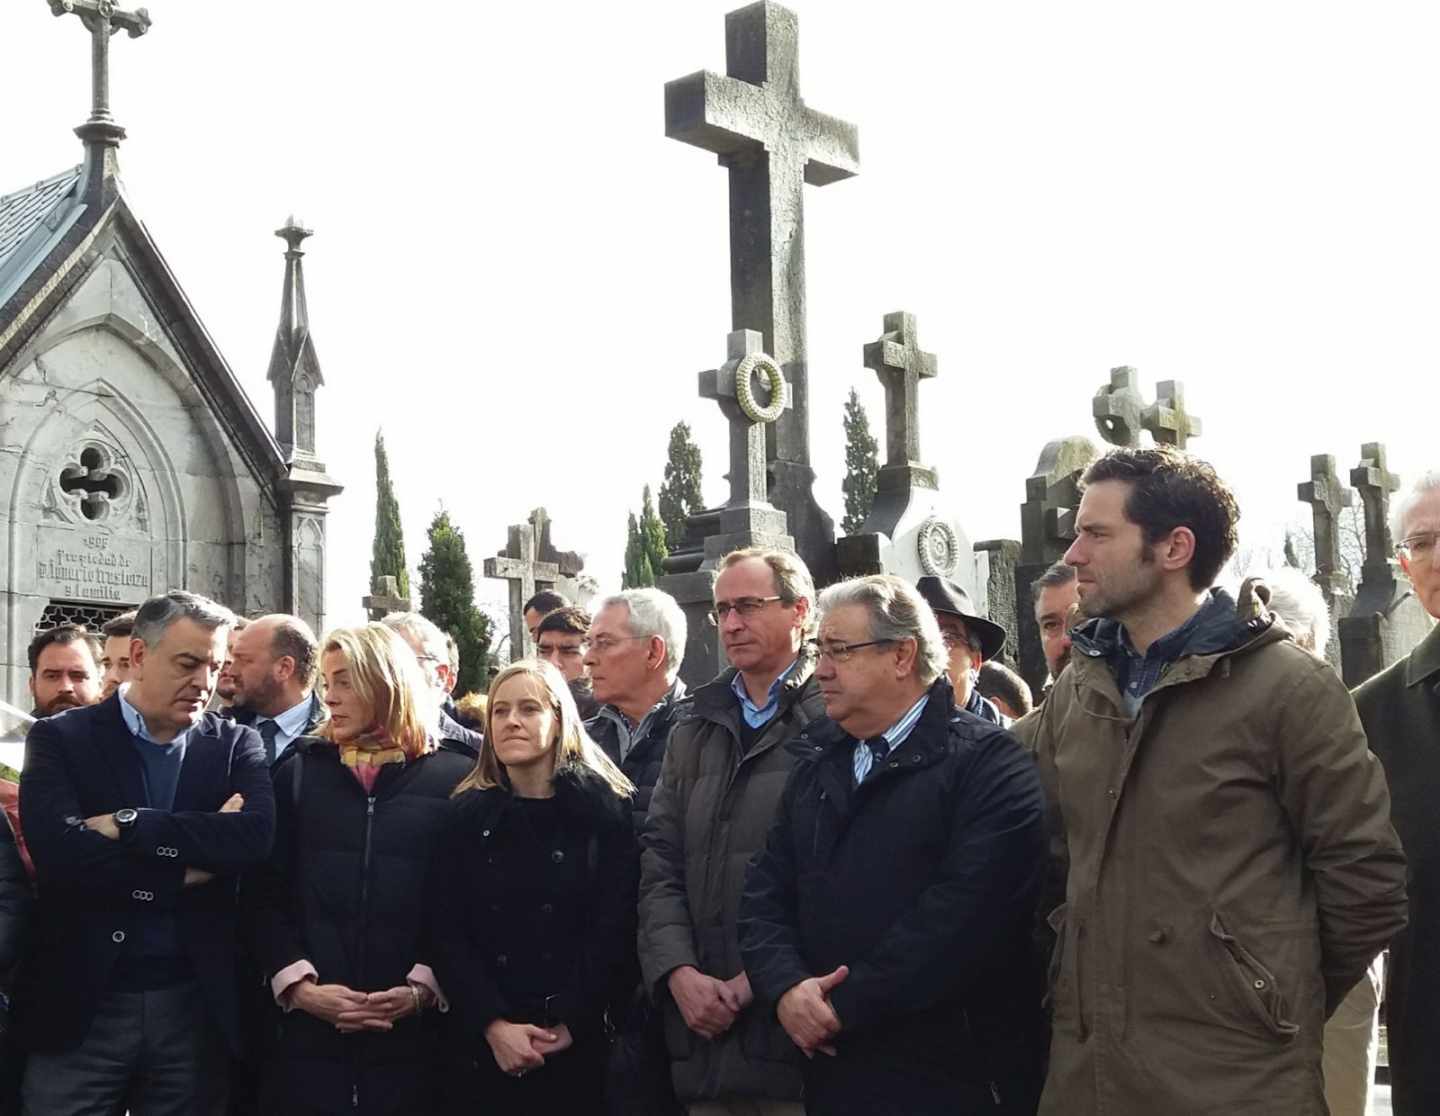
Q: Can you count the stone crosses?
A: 11